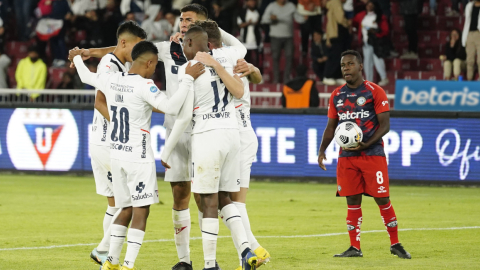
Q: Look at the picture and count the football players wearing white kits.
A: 5